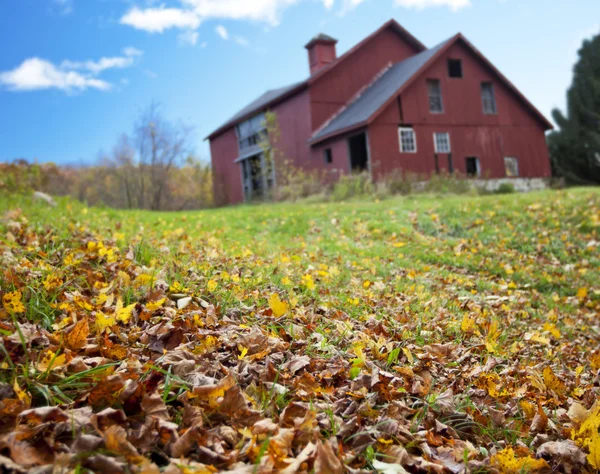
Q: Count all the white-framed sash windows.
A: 2